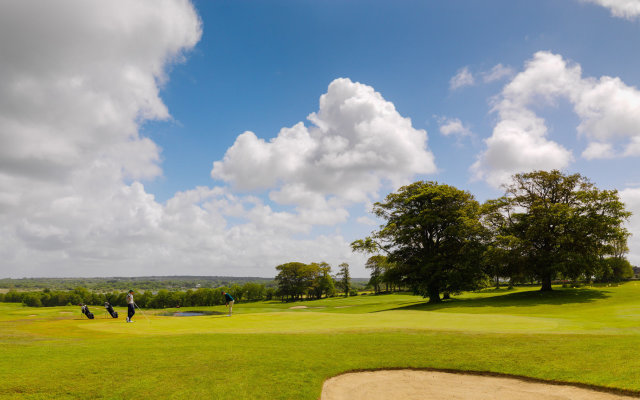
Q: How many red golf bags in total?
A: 0